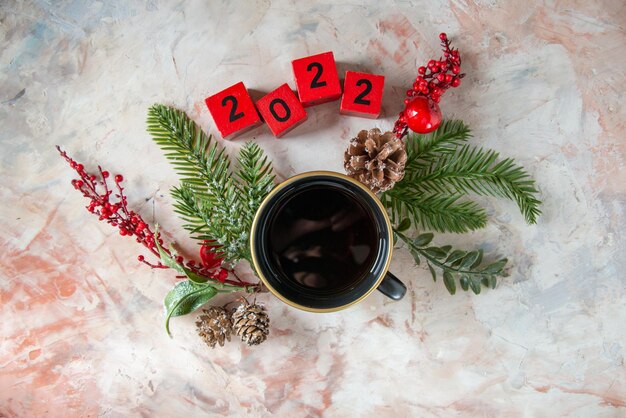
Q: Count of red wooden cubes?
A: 4